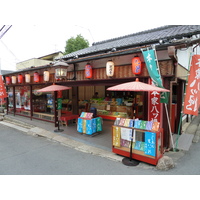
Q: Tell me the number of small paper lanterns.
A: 9